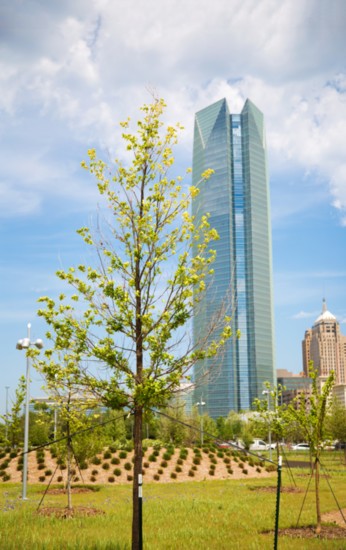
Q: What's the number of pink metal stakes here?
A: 0